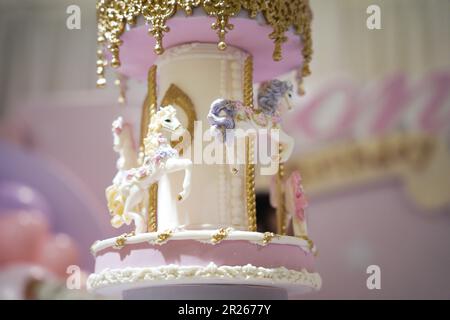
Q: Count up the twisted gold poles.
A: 3